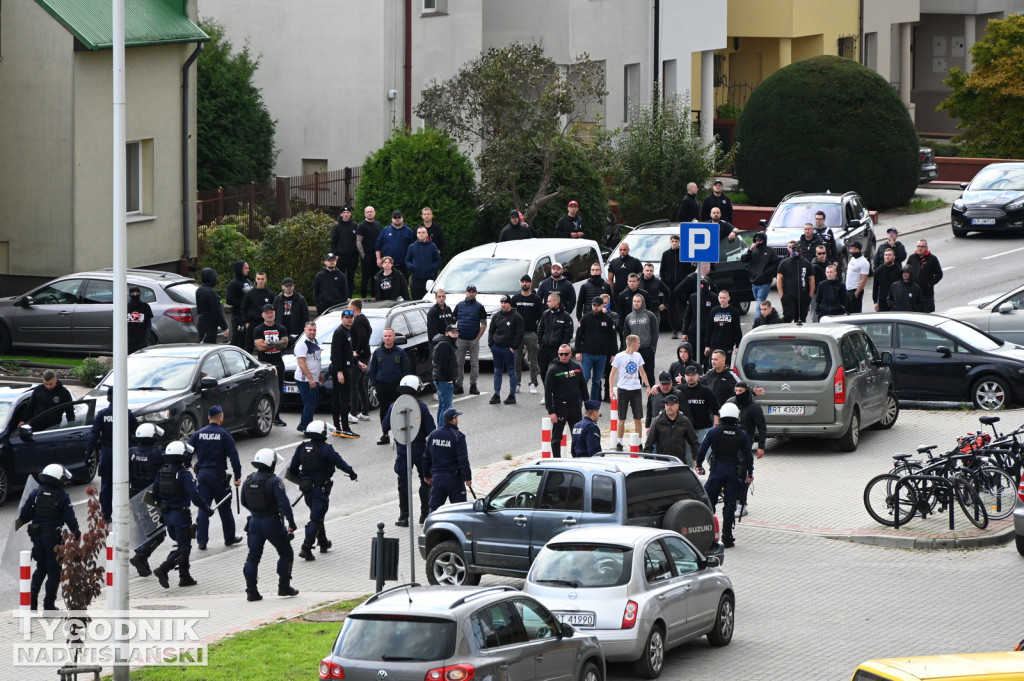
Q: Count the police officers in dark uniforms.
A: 11